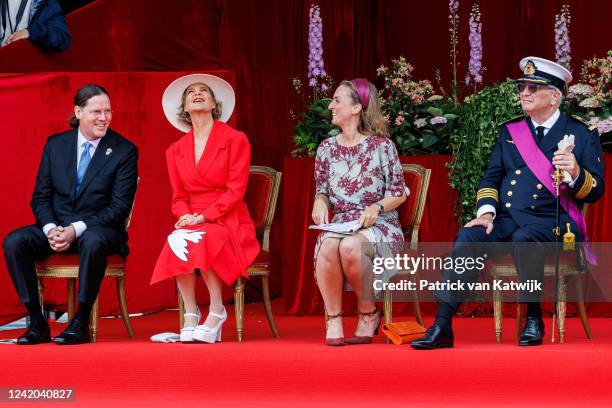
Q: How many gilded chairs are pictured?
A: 4